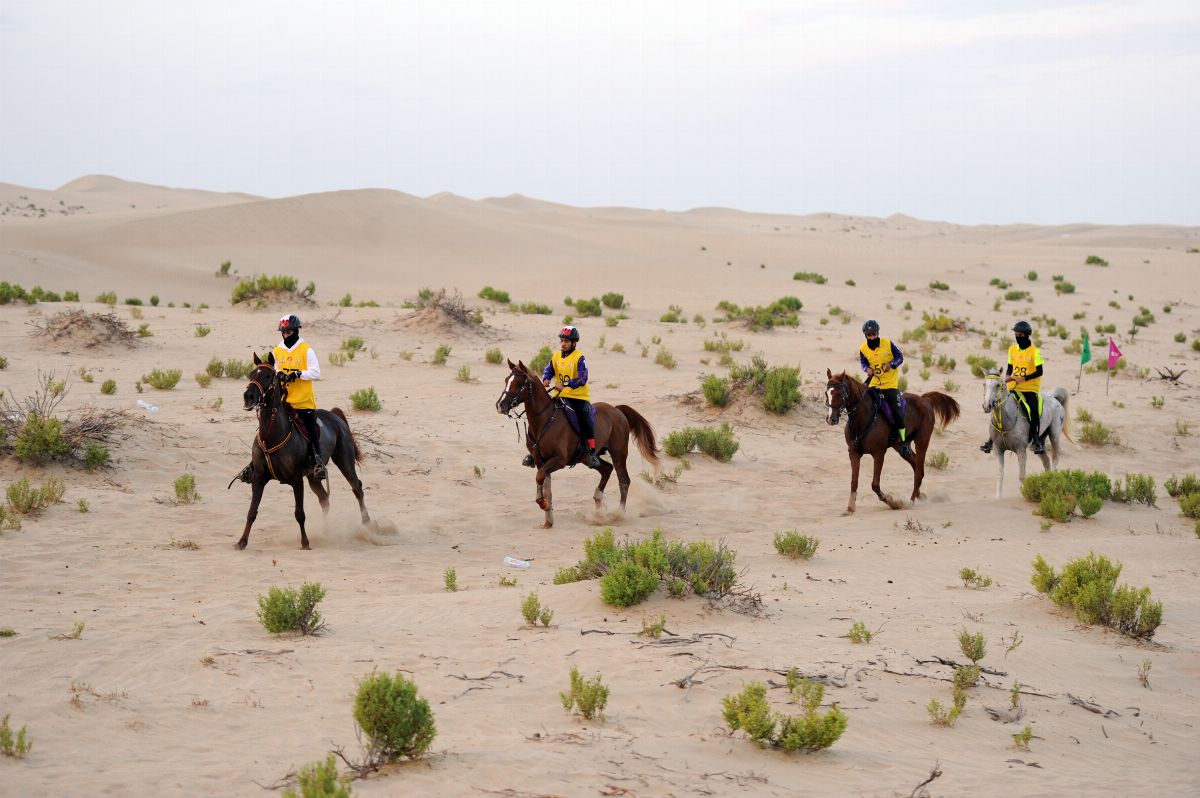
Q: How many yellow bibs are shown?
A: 4